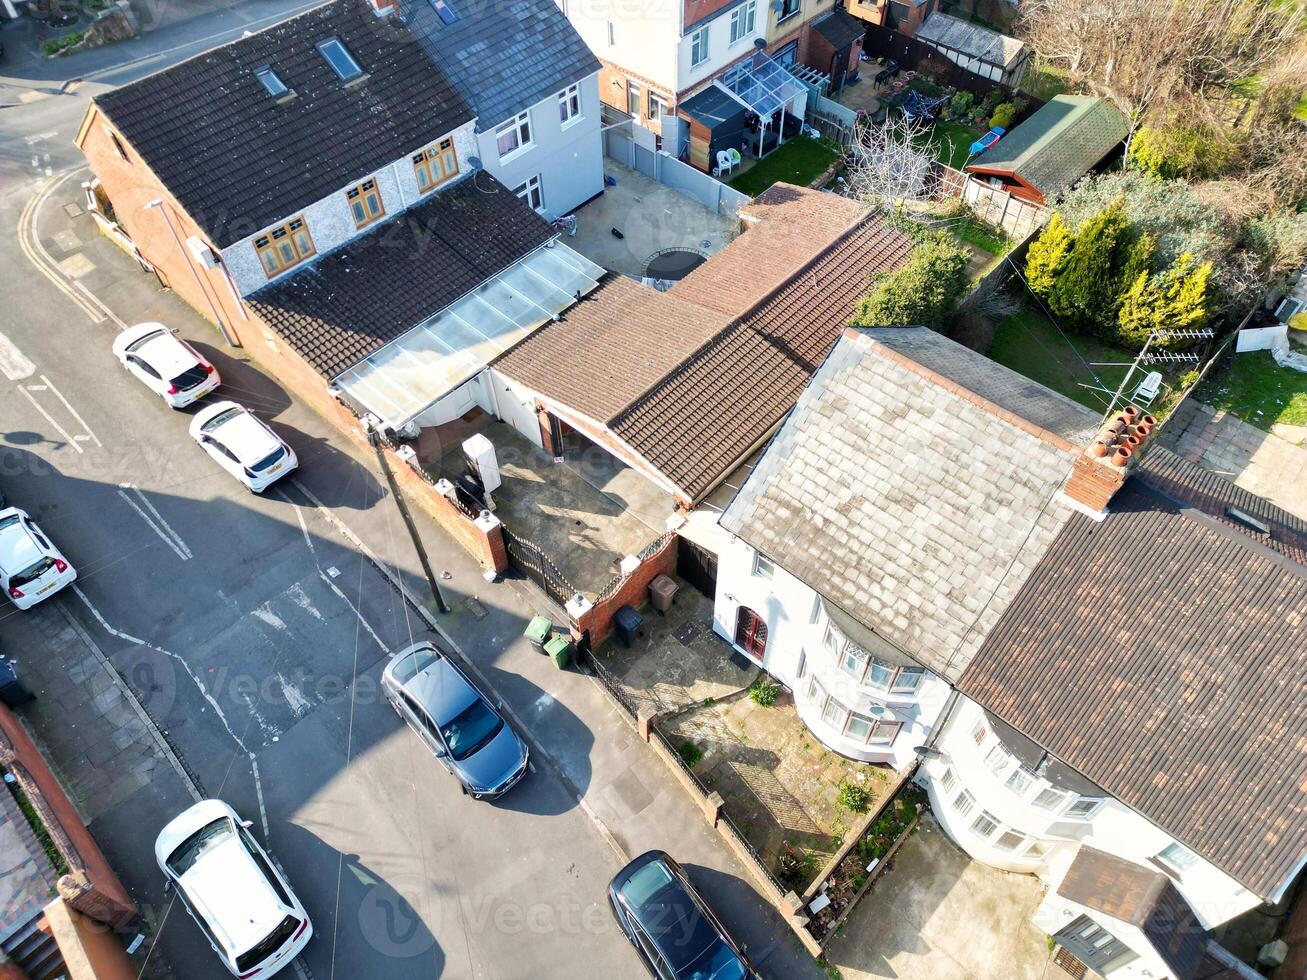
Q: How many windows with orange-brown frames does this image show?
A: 3